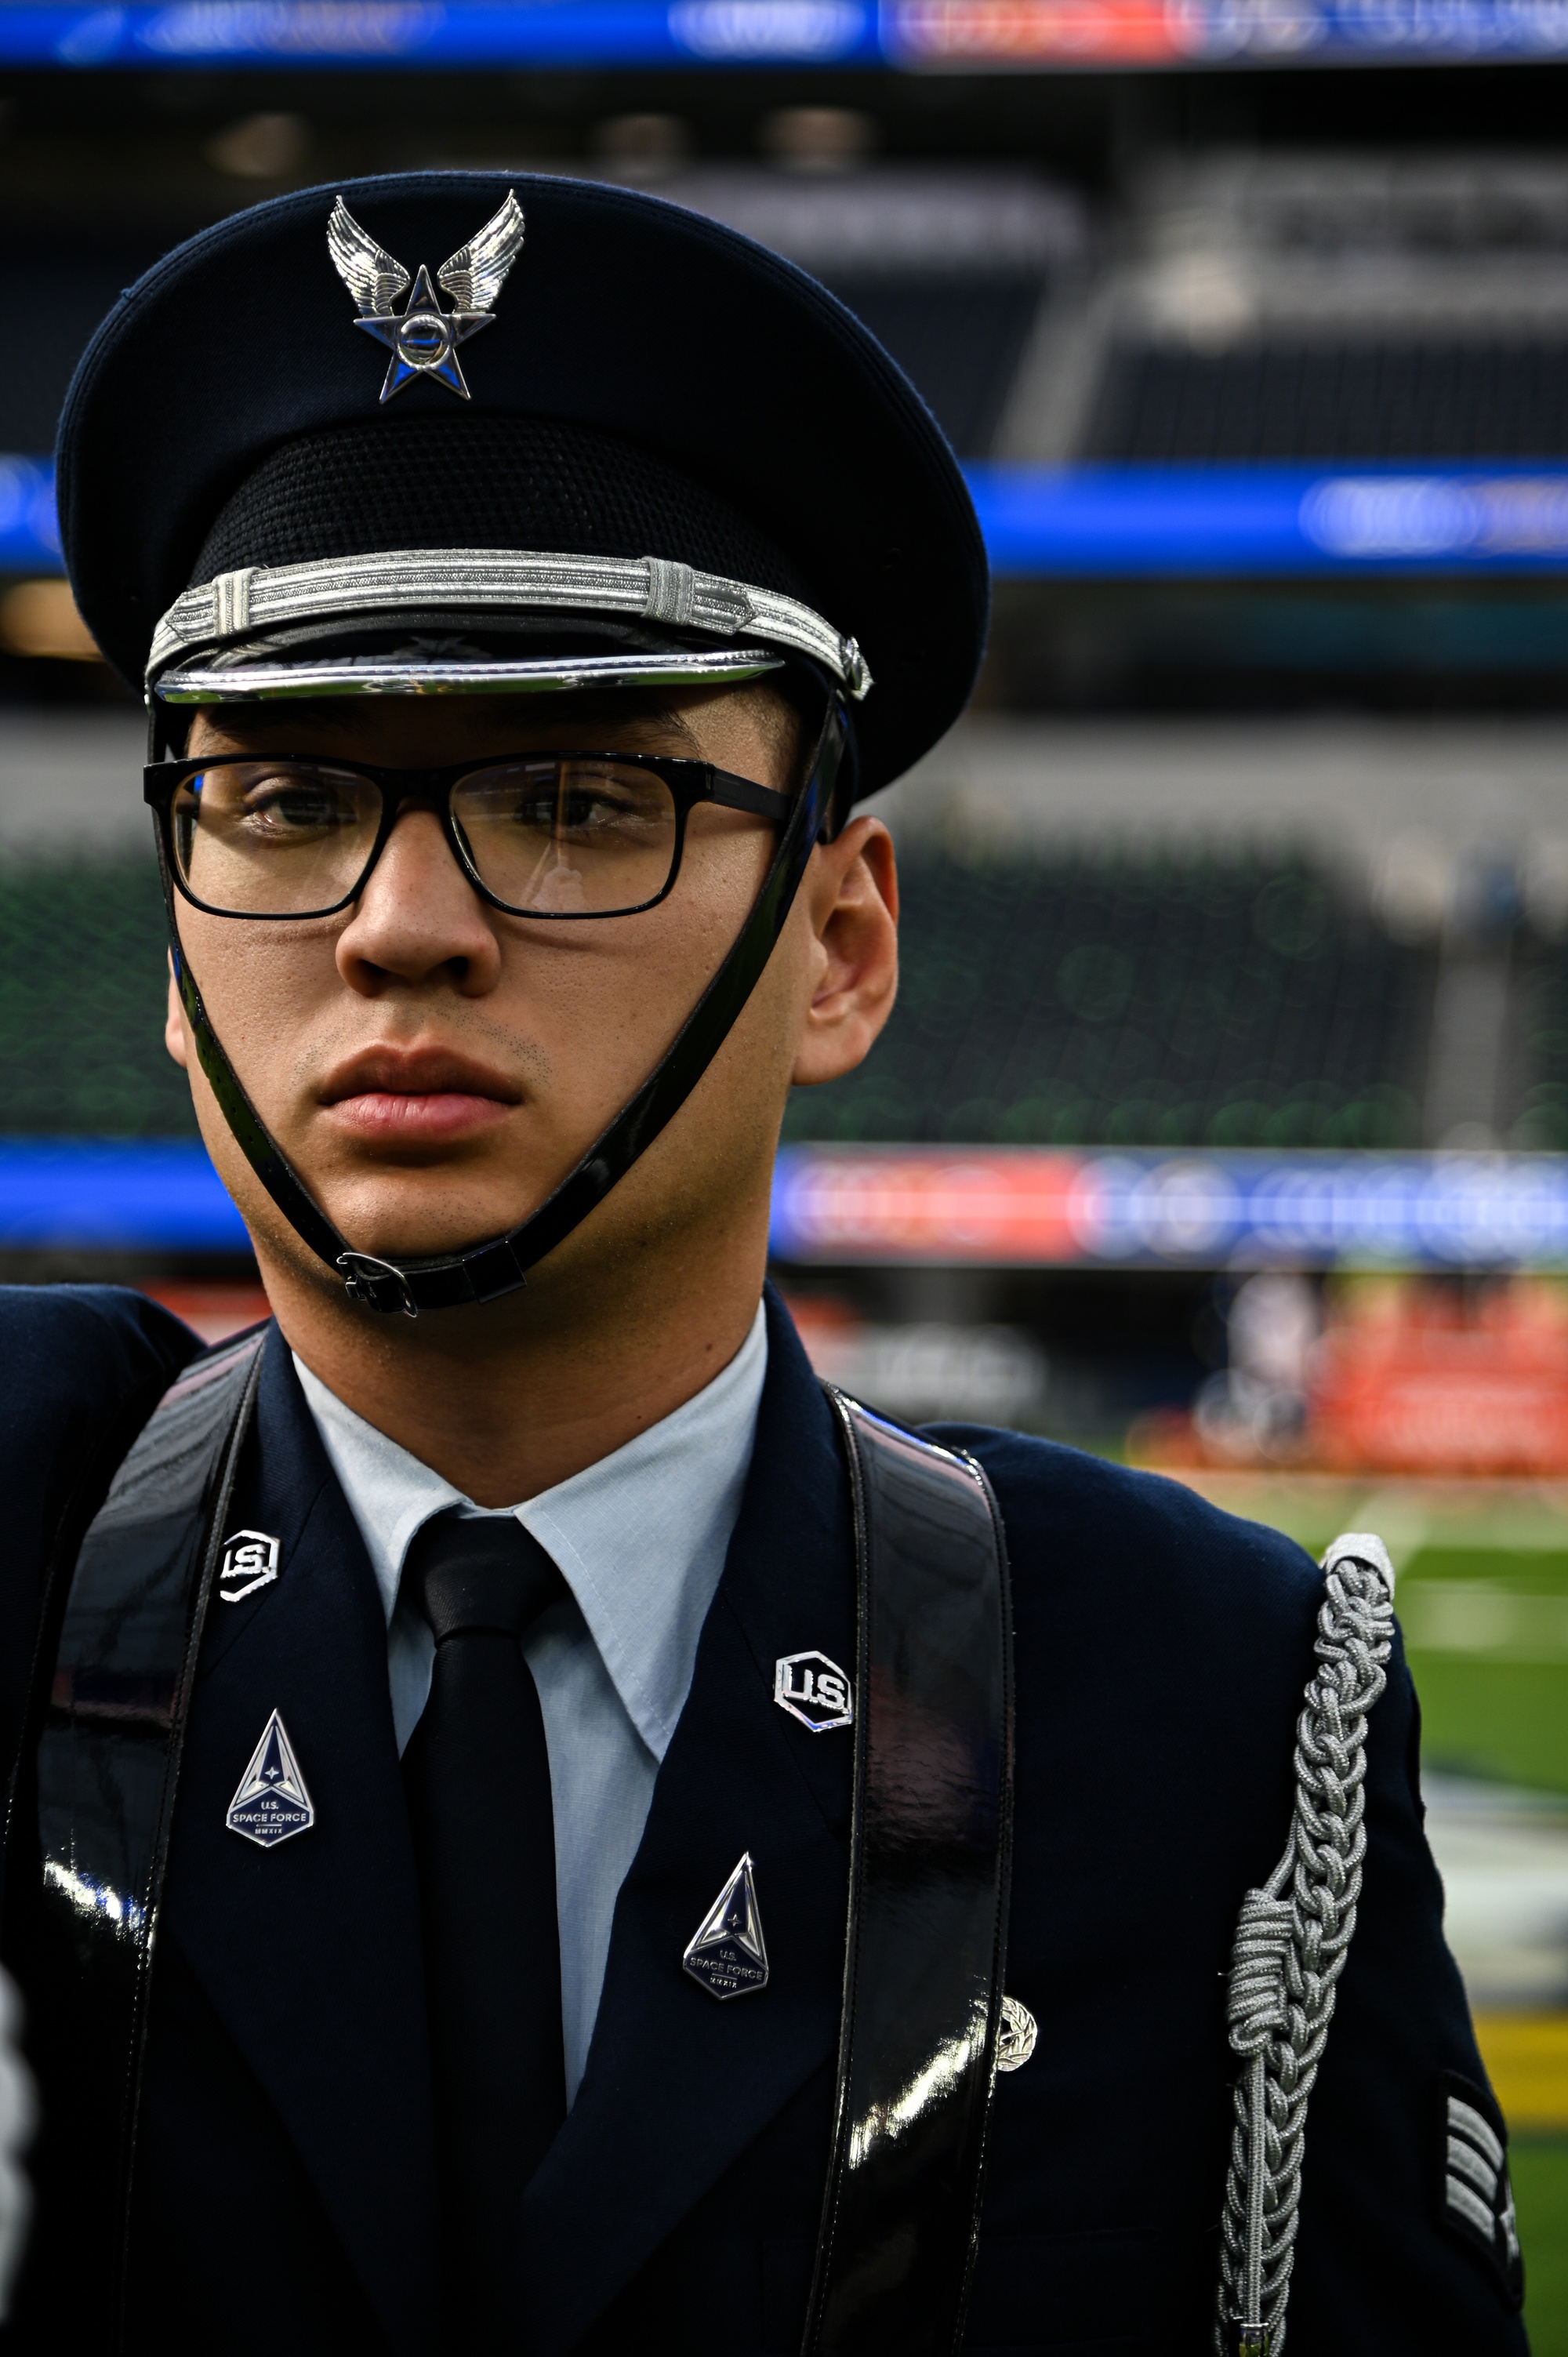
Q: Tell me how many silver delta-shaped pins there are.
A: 2